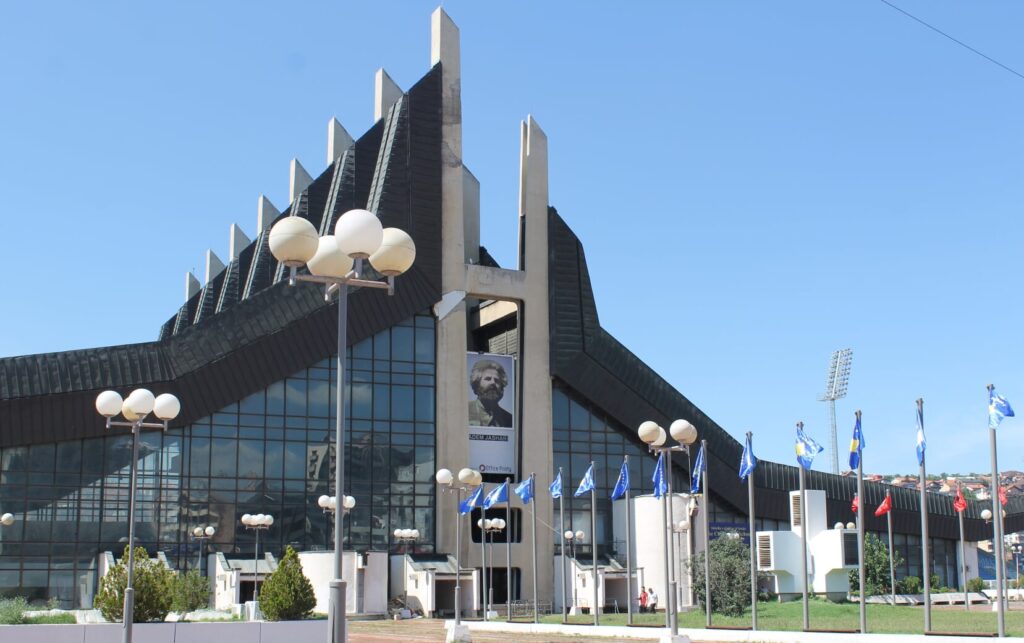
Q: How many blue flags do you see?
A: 13